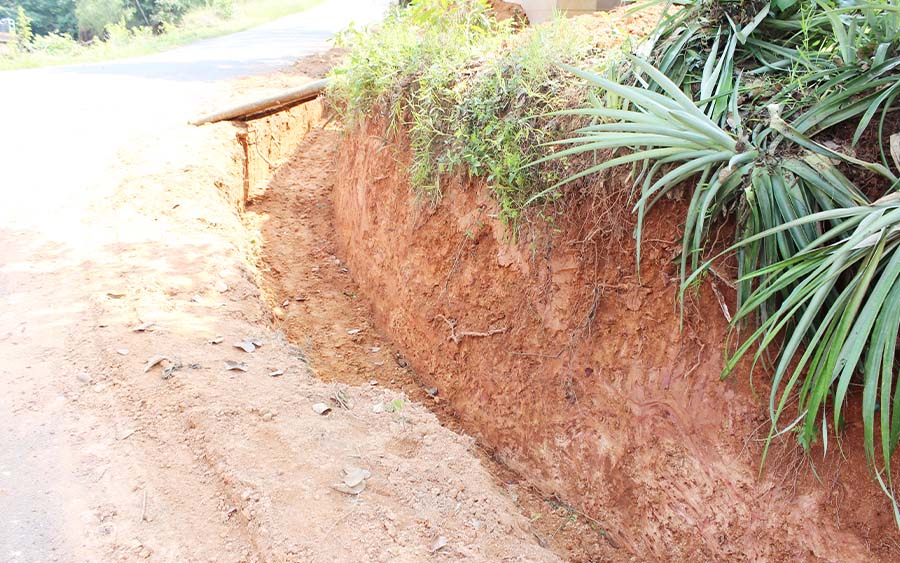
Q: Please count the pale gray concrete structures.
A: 1